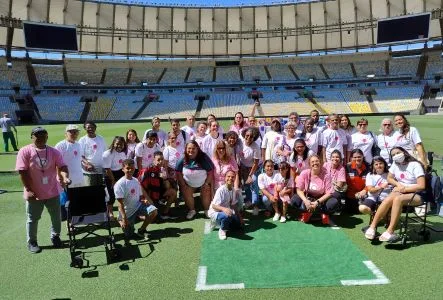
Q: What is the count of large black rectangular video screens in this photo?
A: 2